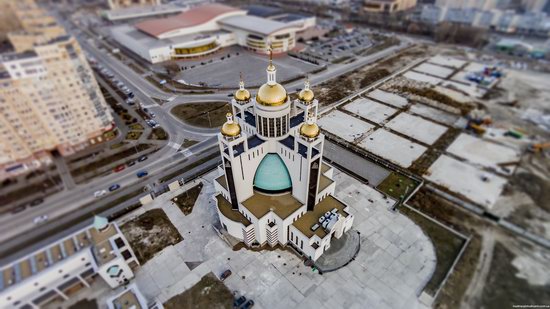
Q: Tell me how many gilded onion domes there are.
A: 5